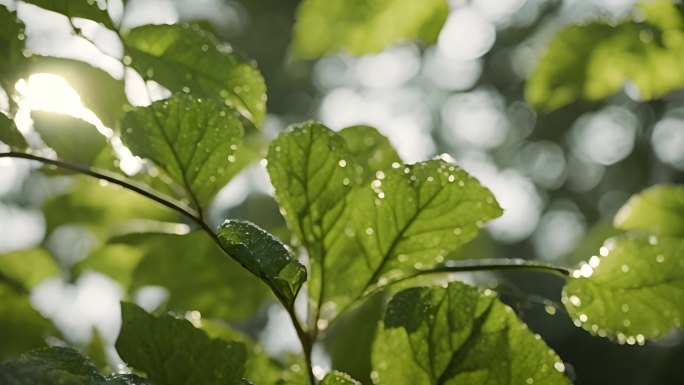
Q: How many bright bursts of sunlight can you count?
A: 1